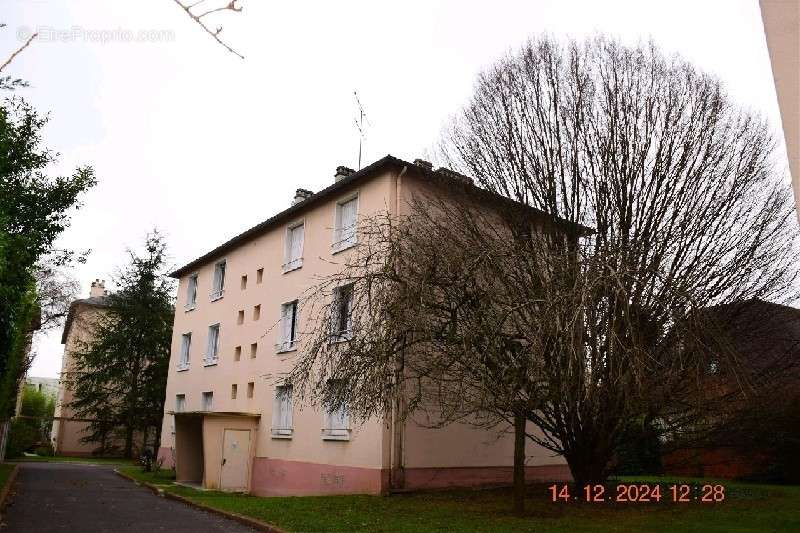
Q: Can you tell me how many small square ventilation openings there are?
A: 8